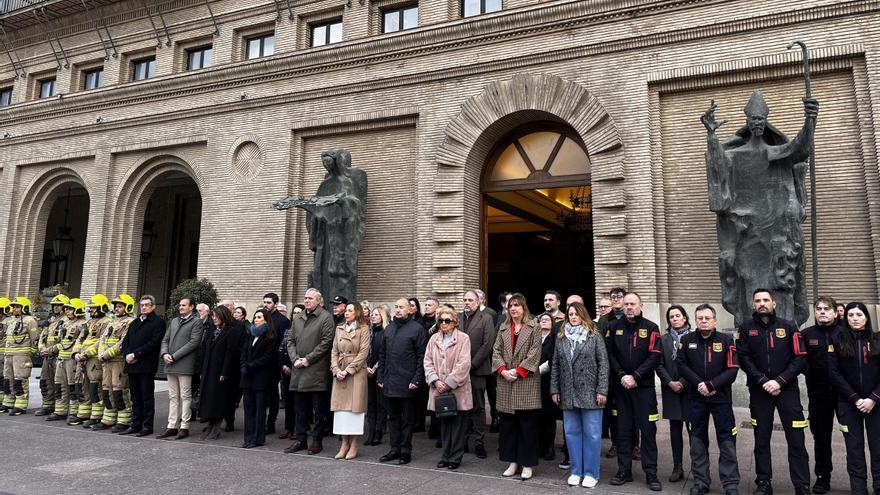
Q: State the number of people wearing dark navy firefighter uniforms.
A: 5